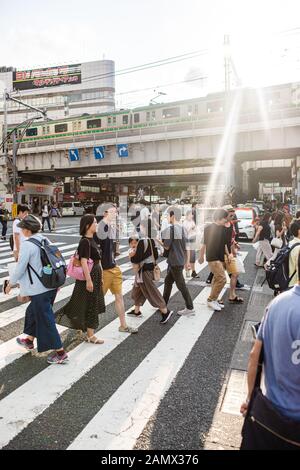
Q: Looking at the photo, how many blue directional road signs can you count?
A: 3